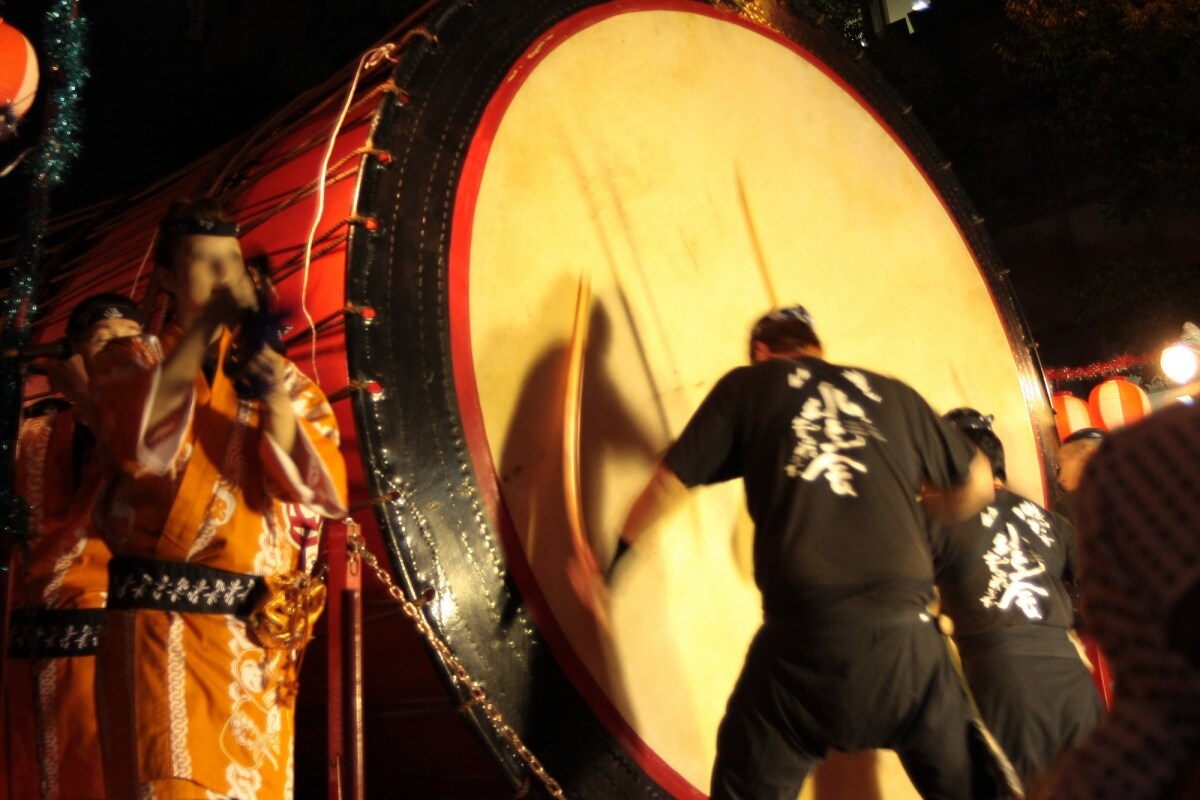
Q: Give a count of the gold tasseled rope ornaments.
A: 1